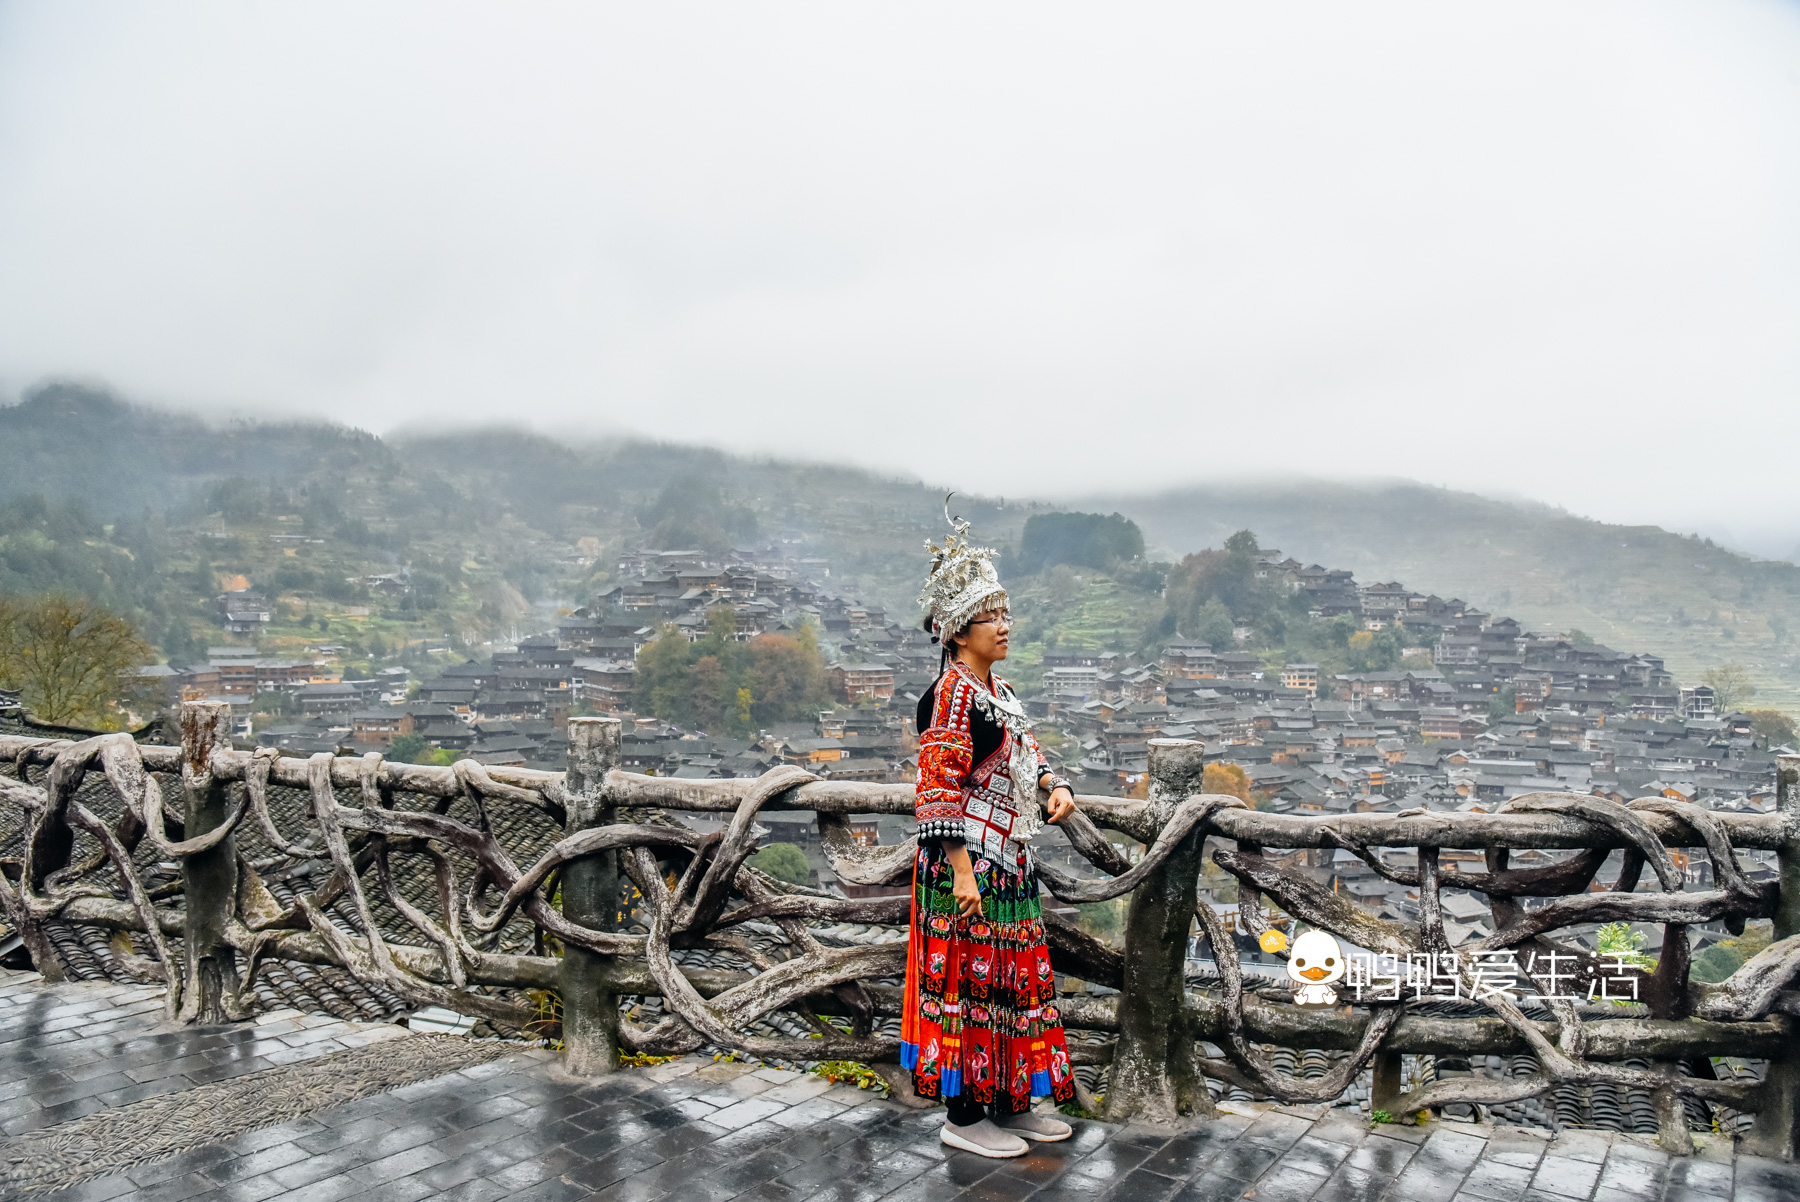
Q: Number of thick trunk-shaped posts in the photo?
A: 4